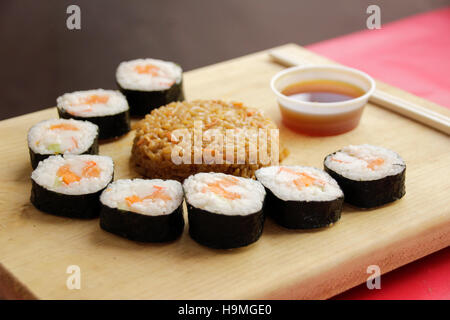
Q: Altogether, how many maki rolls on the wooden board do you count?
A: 8